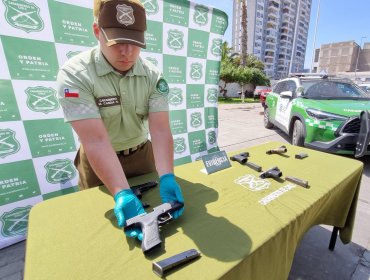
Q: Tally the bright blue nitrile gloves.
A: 2